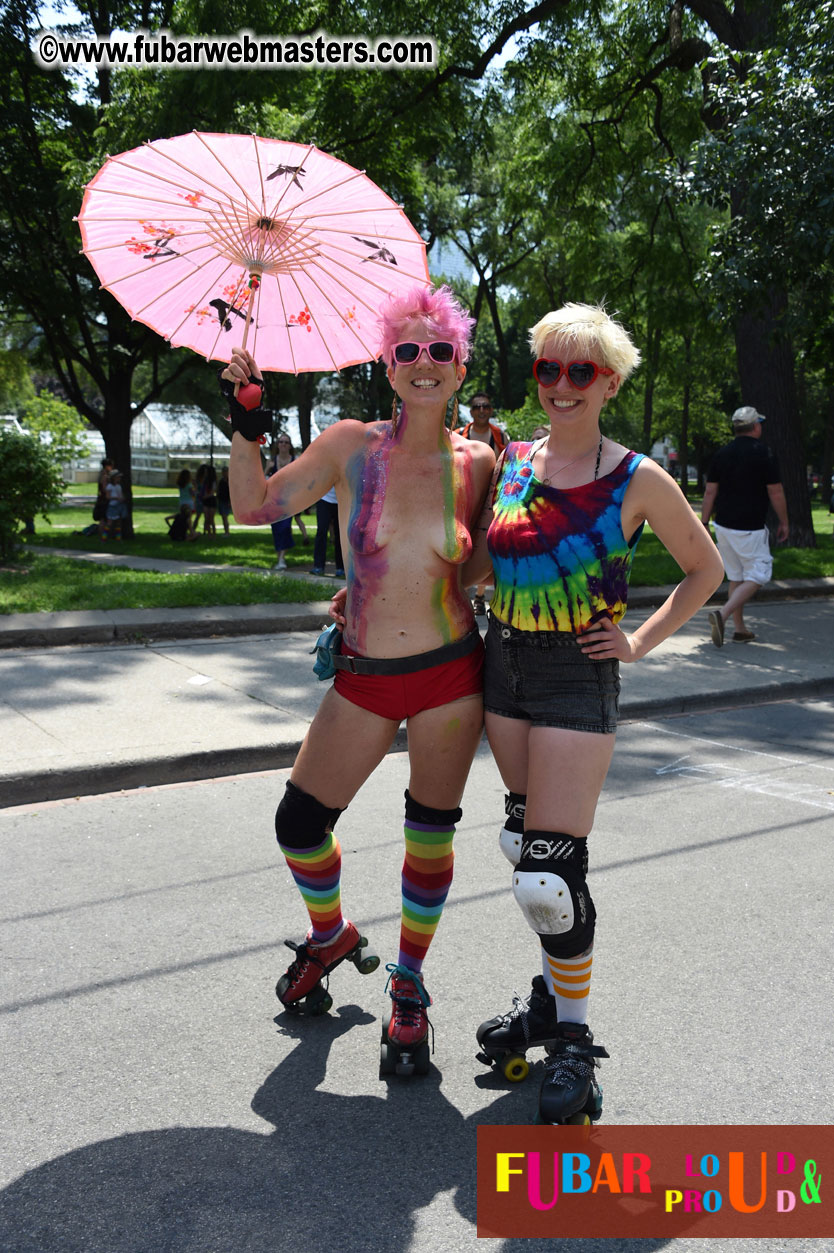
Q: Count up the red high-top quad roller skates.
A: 2